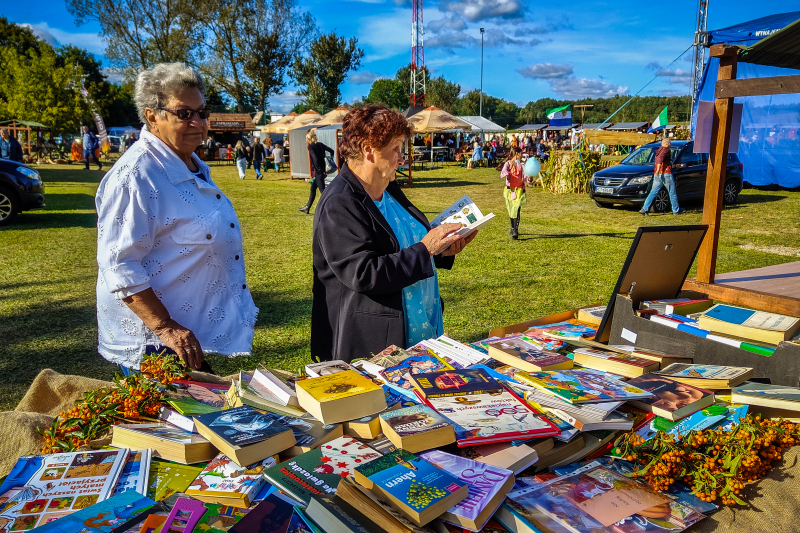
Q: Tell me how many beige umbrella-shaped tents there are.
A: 4